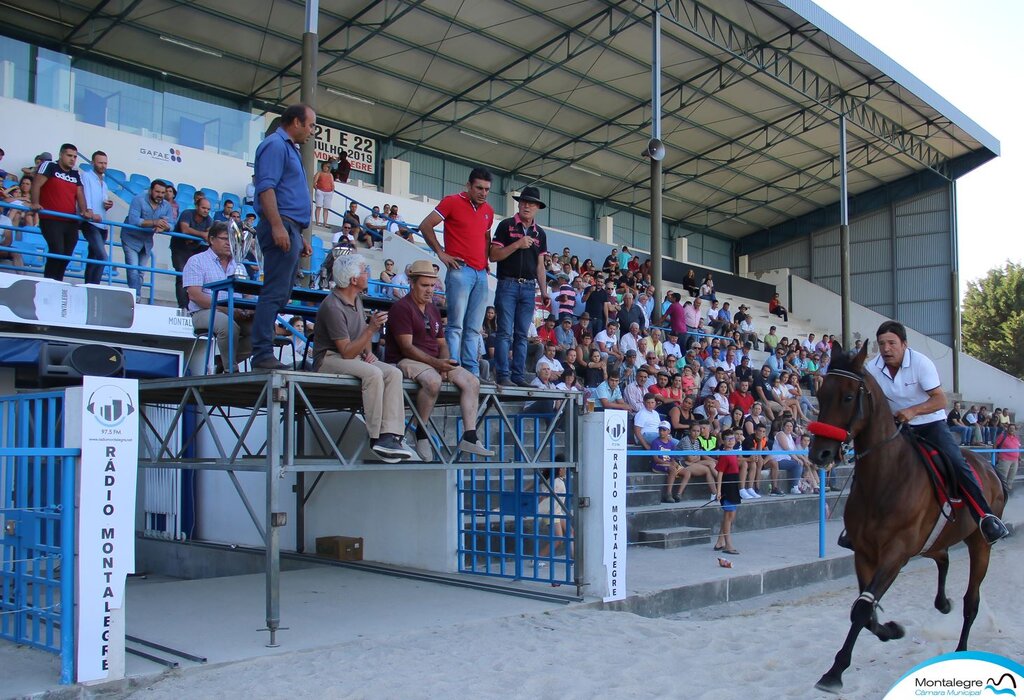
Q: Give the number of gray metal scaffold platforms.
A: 1